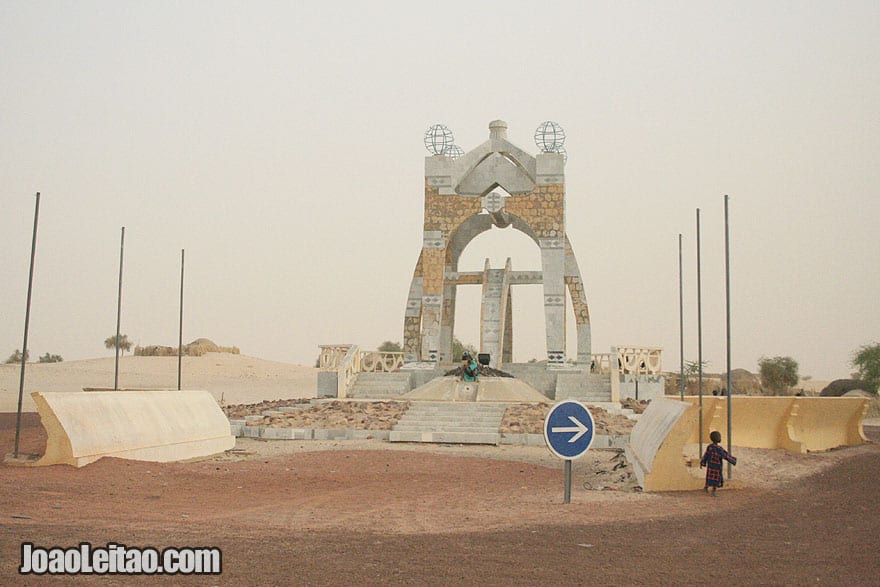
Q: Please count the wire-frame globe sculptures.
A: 4